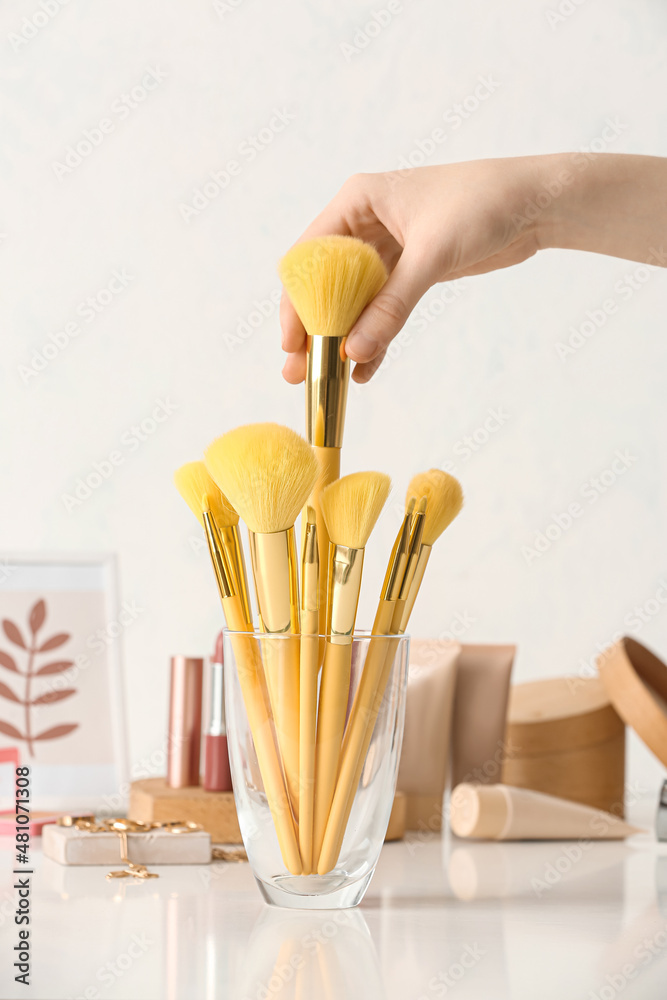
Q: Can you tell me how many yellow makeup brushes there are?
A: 9